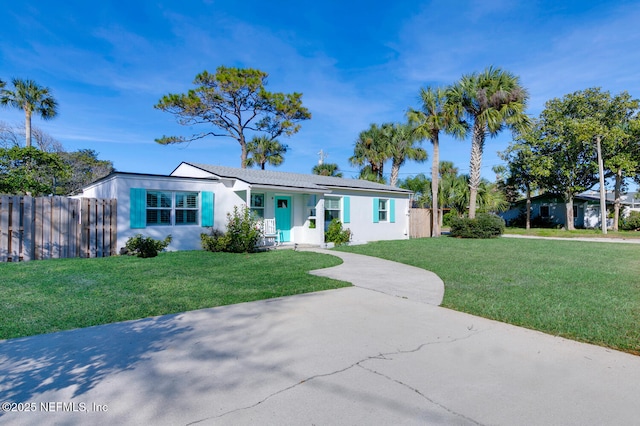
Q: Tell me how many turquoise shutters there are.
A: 5